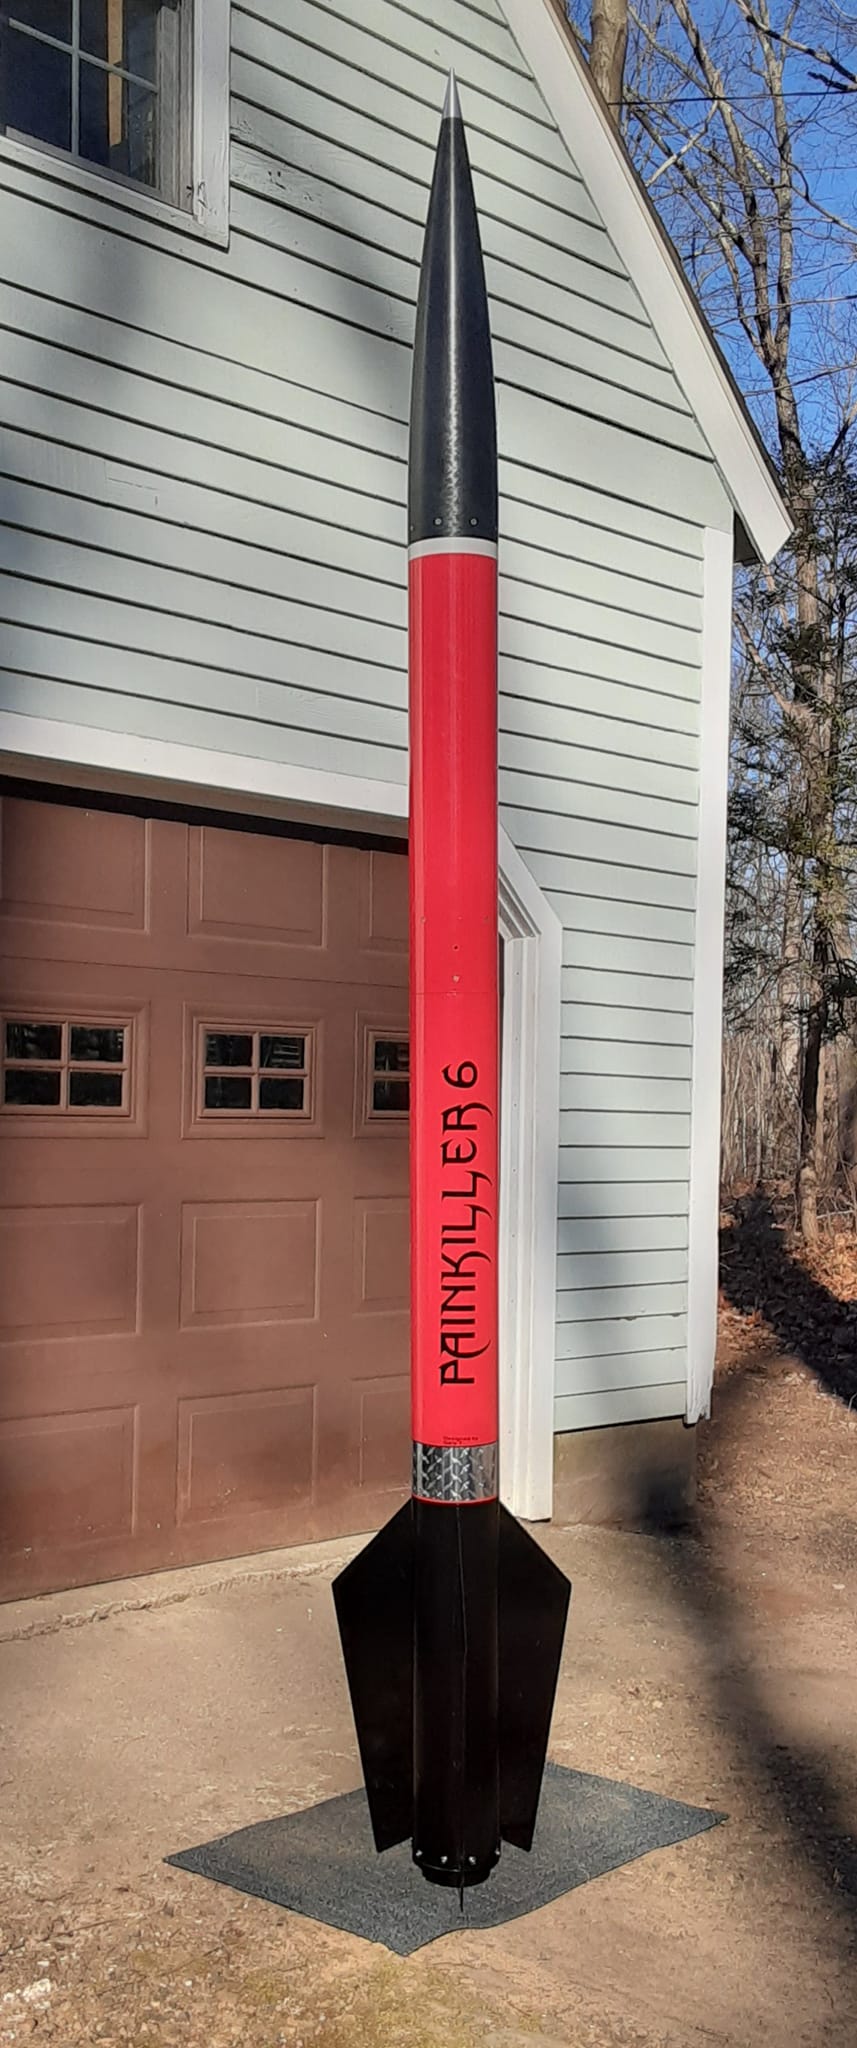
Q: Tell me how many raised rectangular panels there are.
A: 9